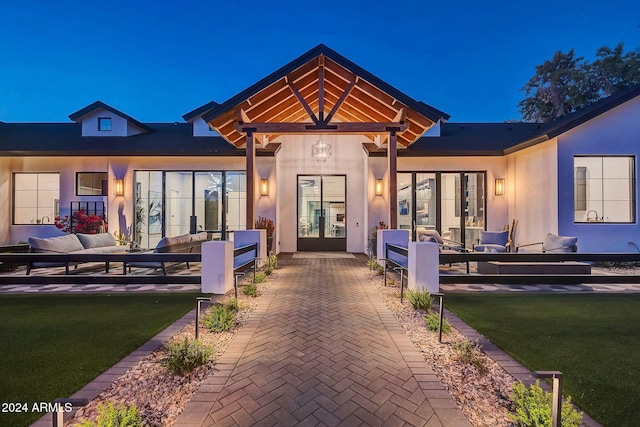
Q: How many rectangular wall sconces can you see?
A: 4